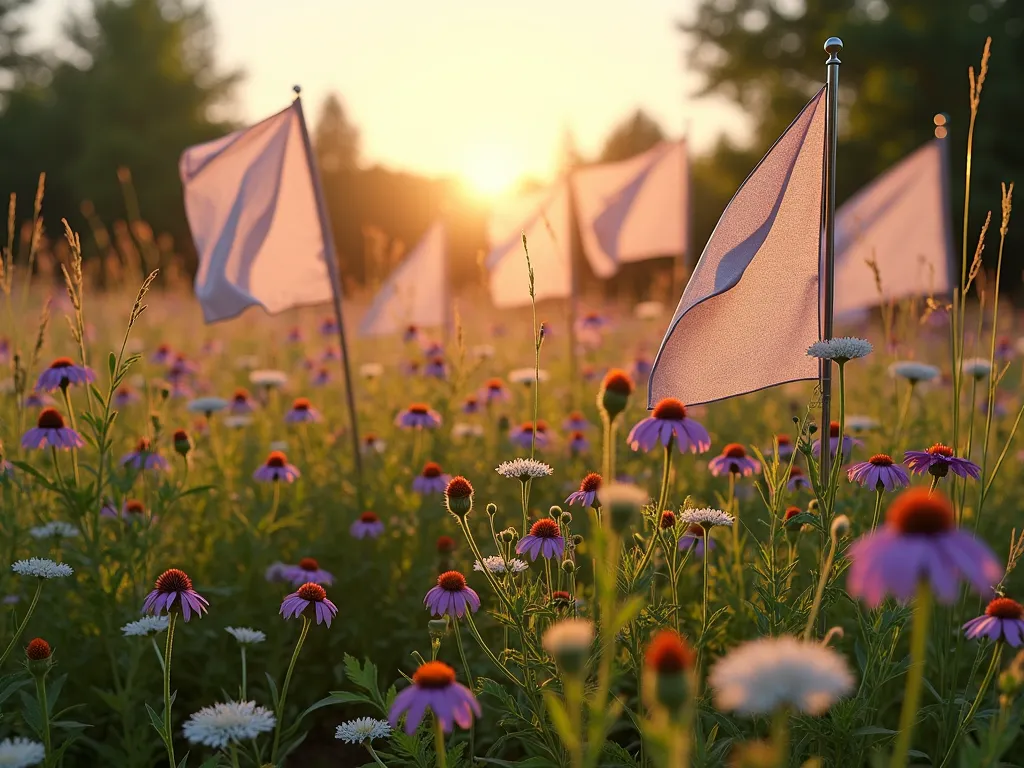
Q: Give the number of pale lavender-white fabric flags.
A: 6